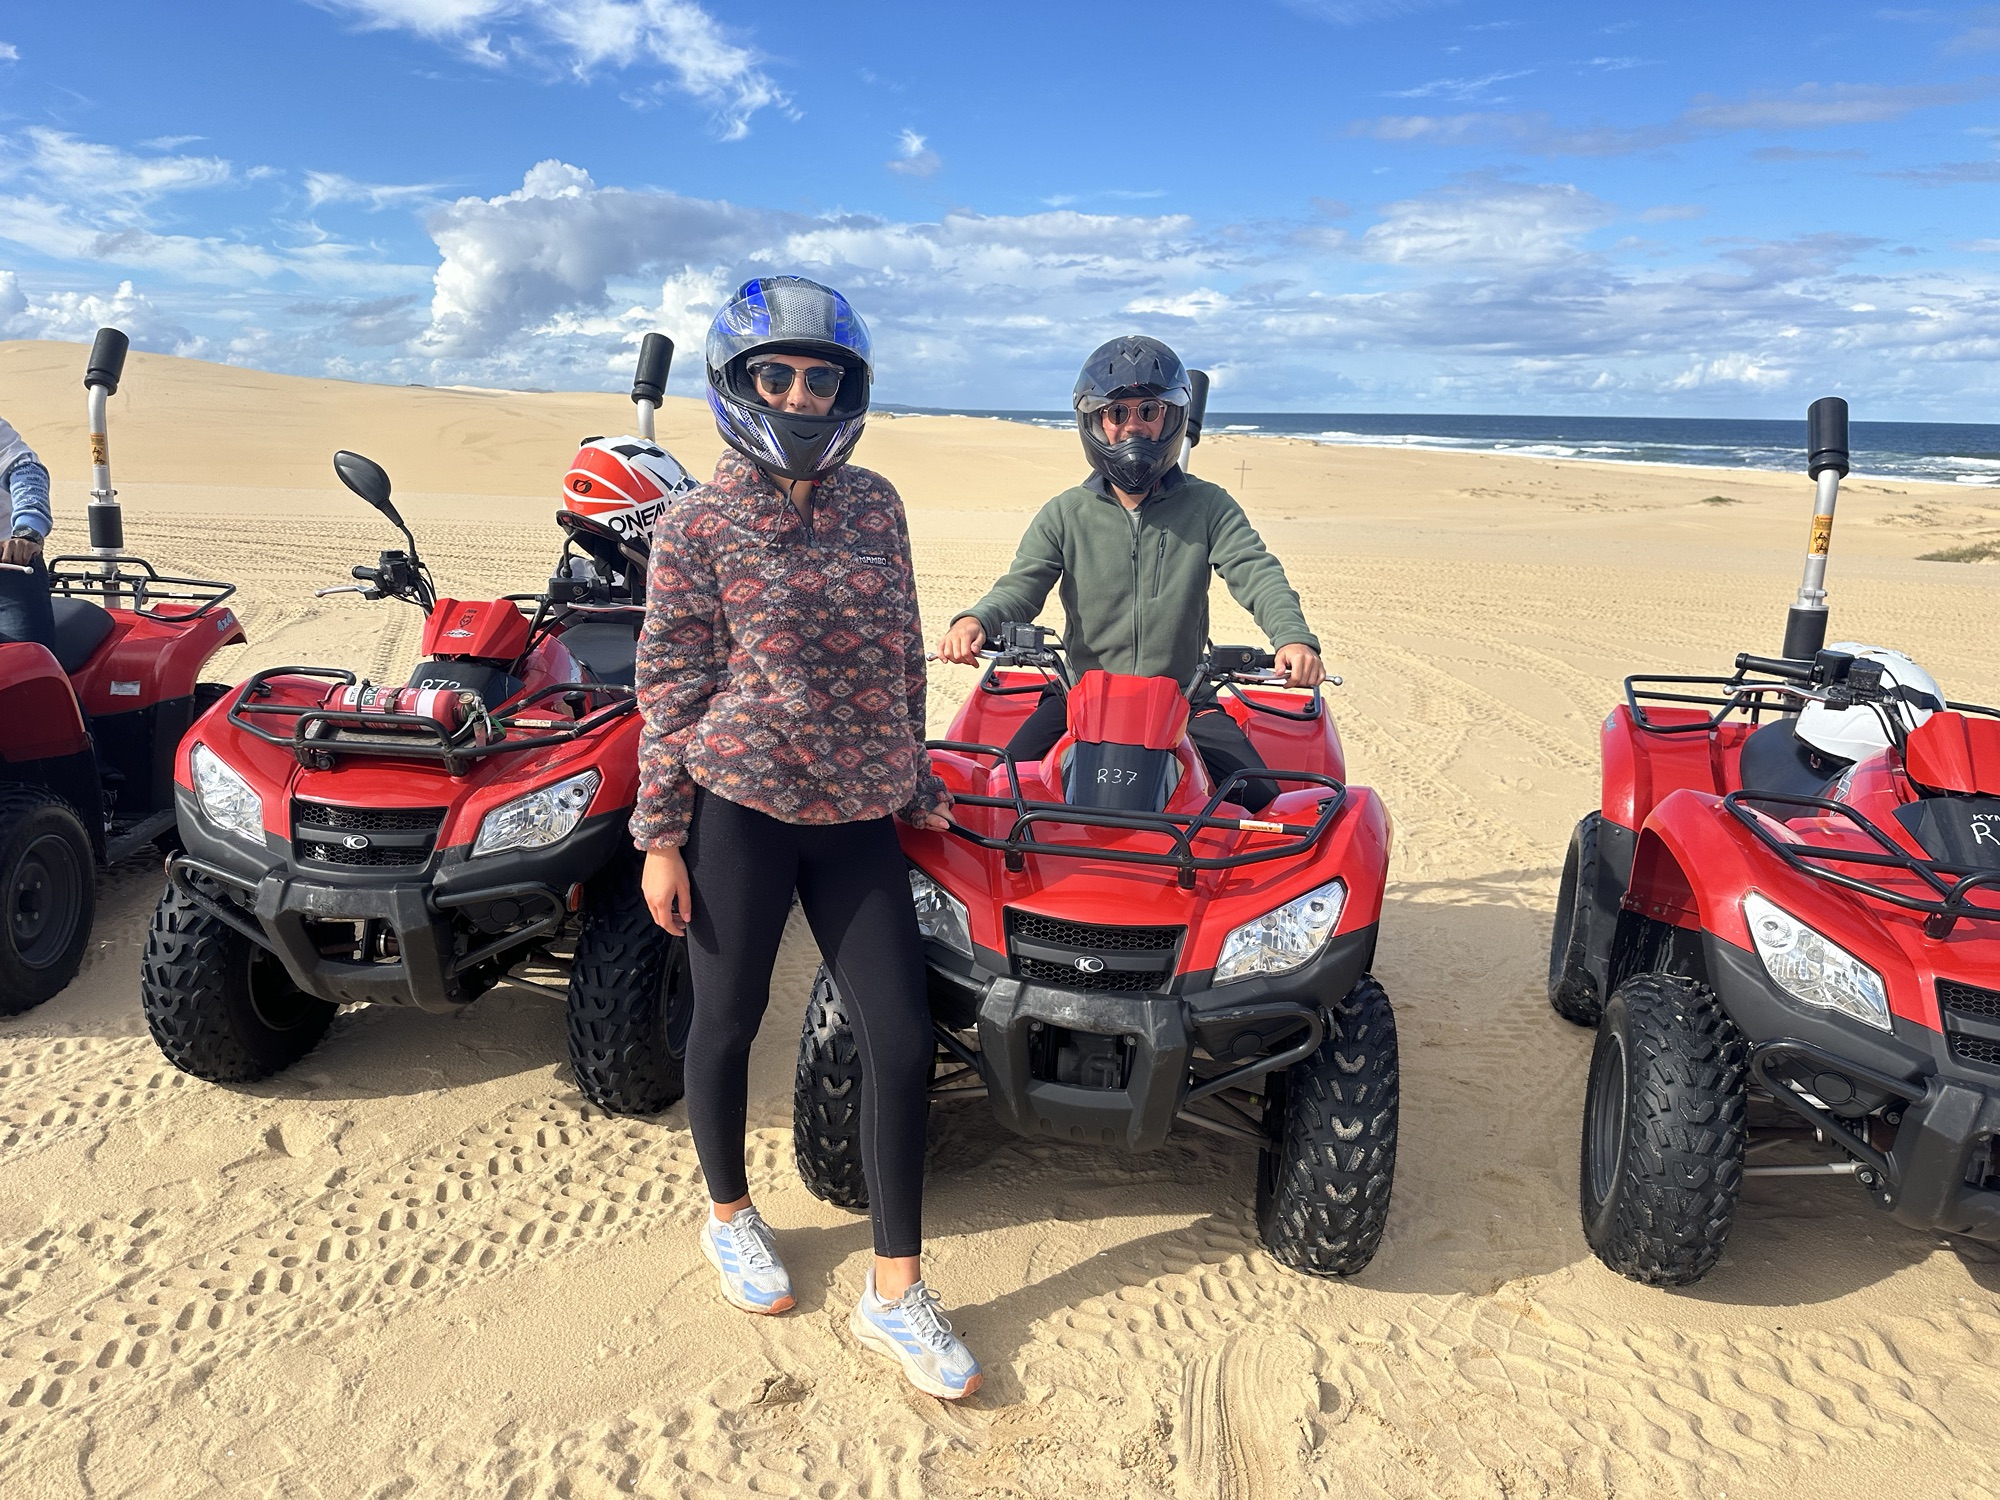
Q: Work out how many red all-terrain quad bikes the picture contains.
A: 4